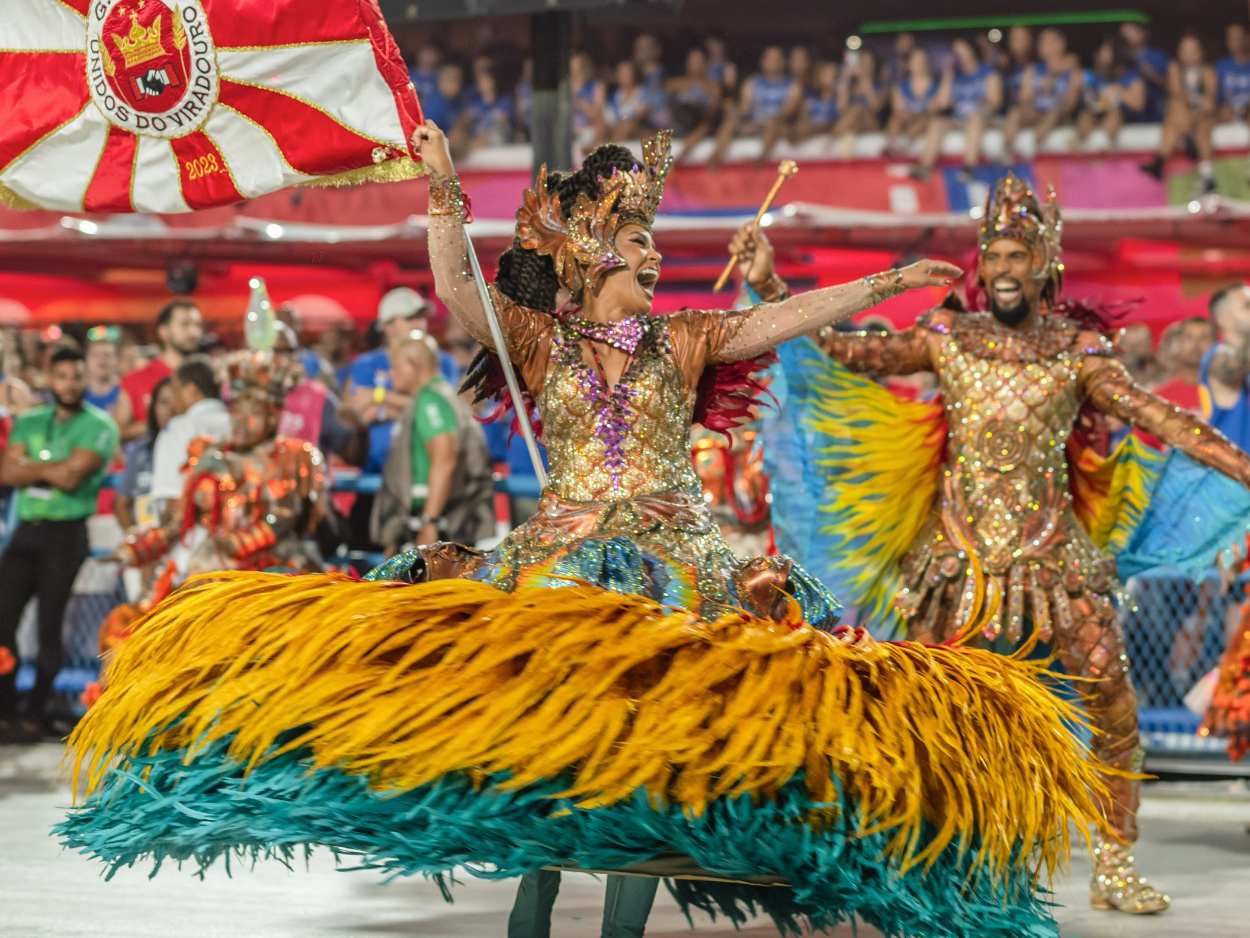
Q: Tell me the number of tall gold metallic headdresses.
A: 2